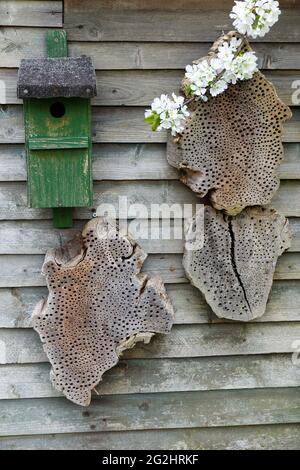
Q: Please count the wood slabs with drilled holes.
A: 3